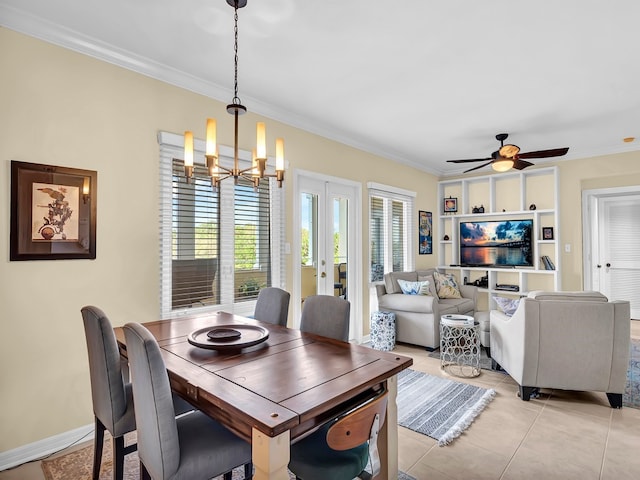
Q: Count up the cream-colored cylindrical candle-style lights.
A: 6